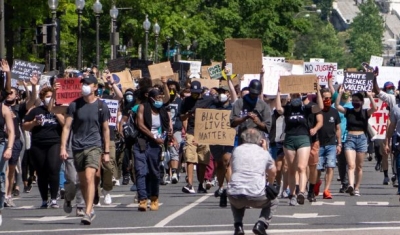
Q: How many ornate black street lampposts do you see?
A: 6